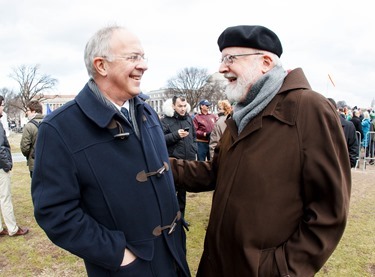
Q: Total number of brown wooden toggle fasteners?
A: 3